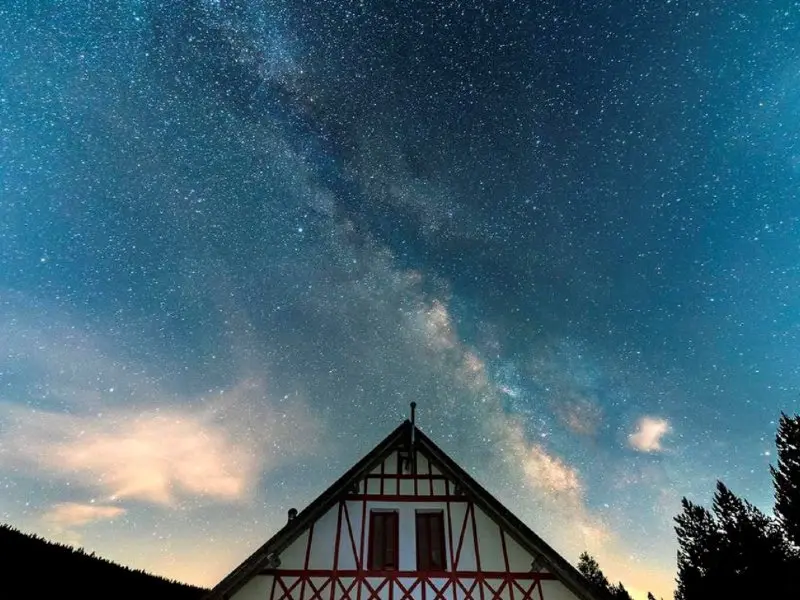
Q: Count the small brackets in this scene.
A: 4